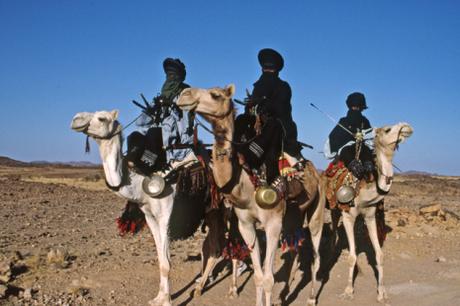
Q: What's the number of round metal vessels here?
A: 3